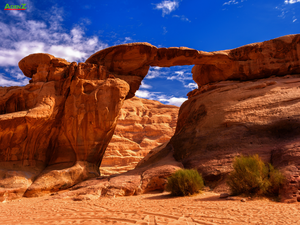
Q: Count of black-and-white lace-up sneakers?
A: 0